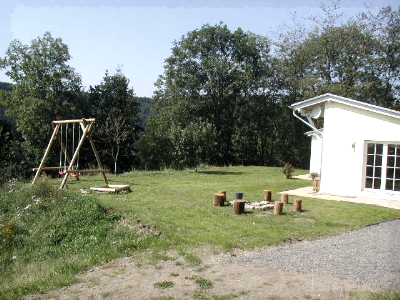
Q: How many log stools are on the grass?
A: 7